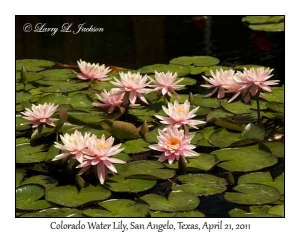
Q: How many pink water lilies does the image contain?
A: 11